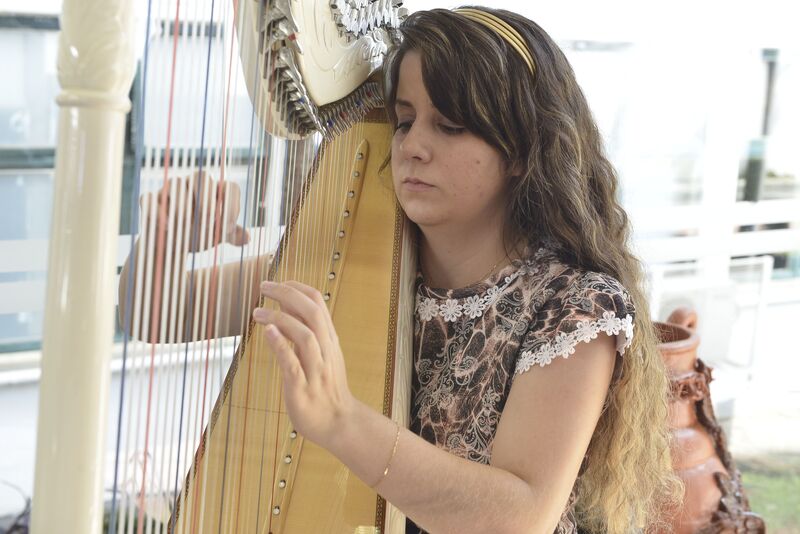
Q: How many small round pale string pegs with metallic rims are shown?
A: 12